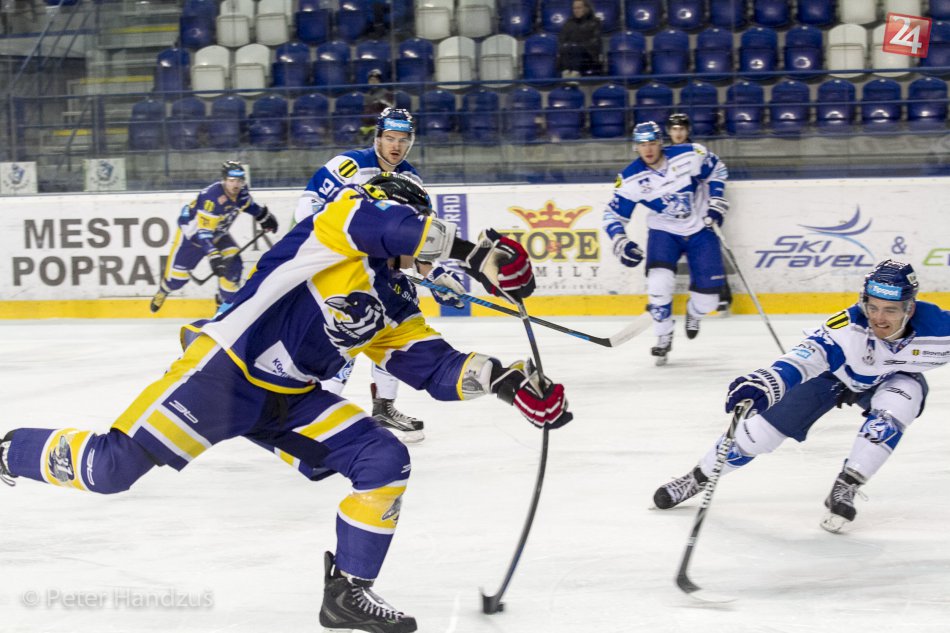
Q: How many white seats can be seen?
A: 12